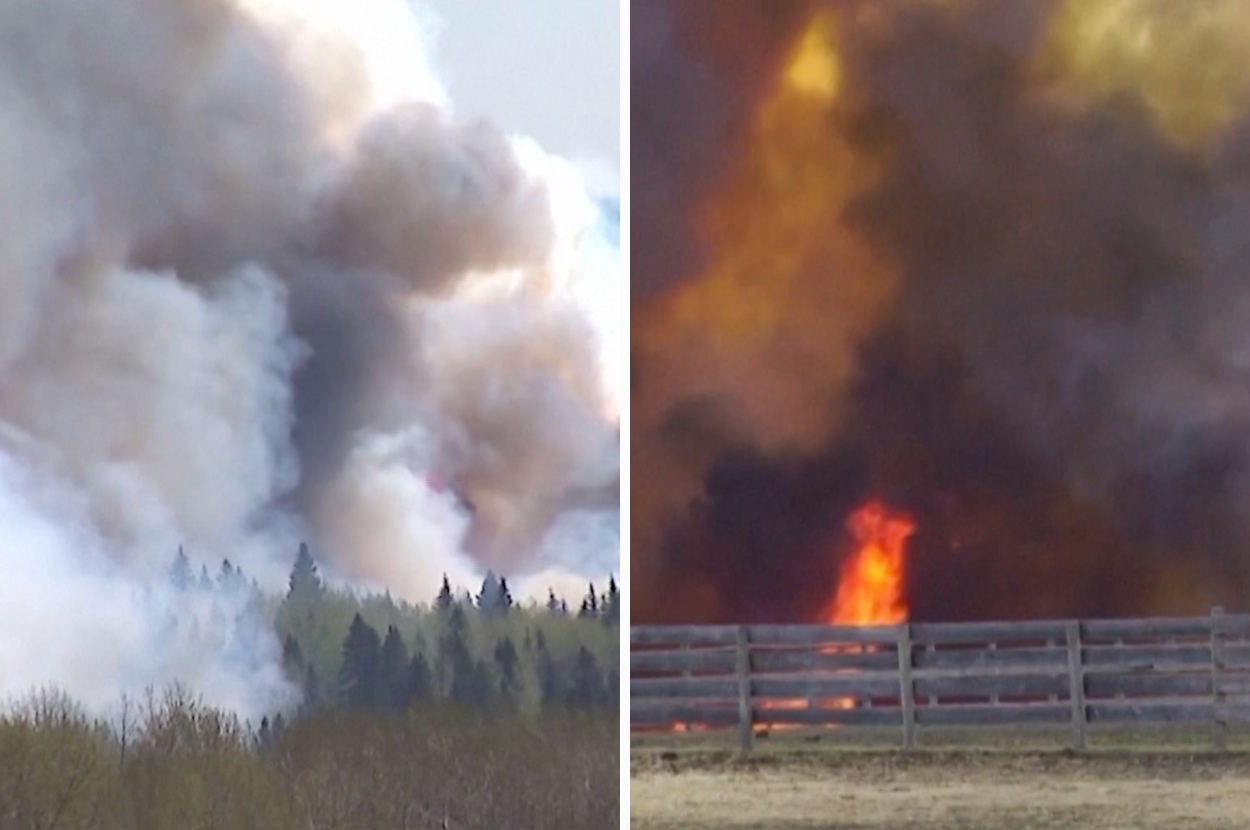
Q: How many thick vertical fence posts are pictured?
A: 4